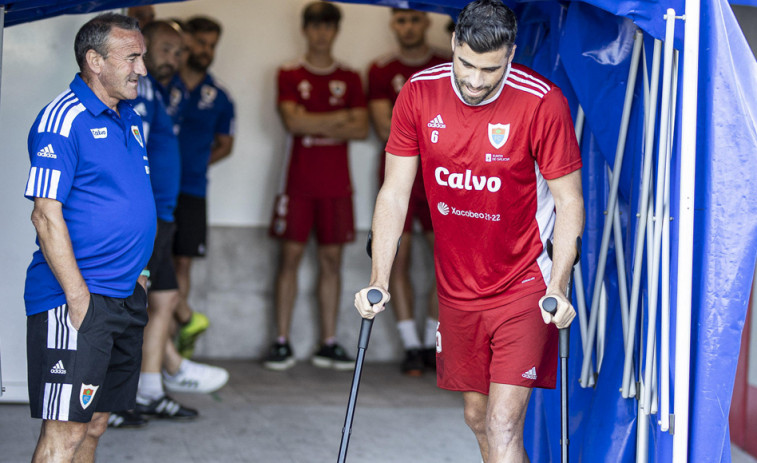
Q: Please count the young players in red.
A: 3